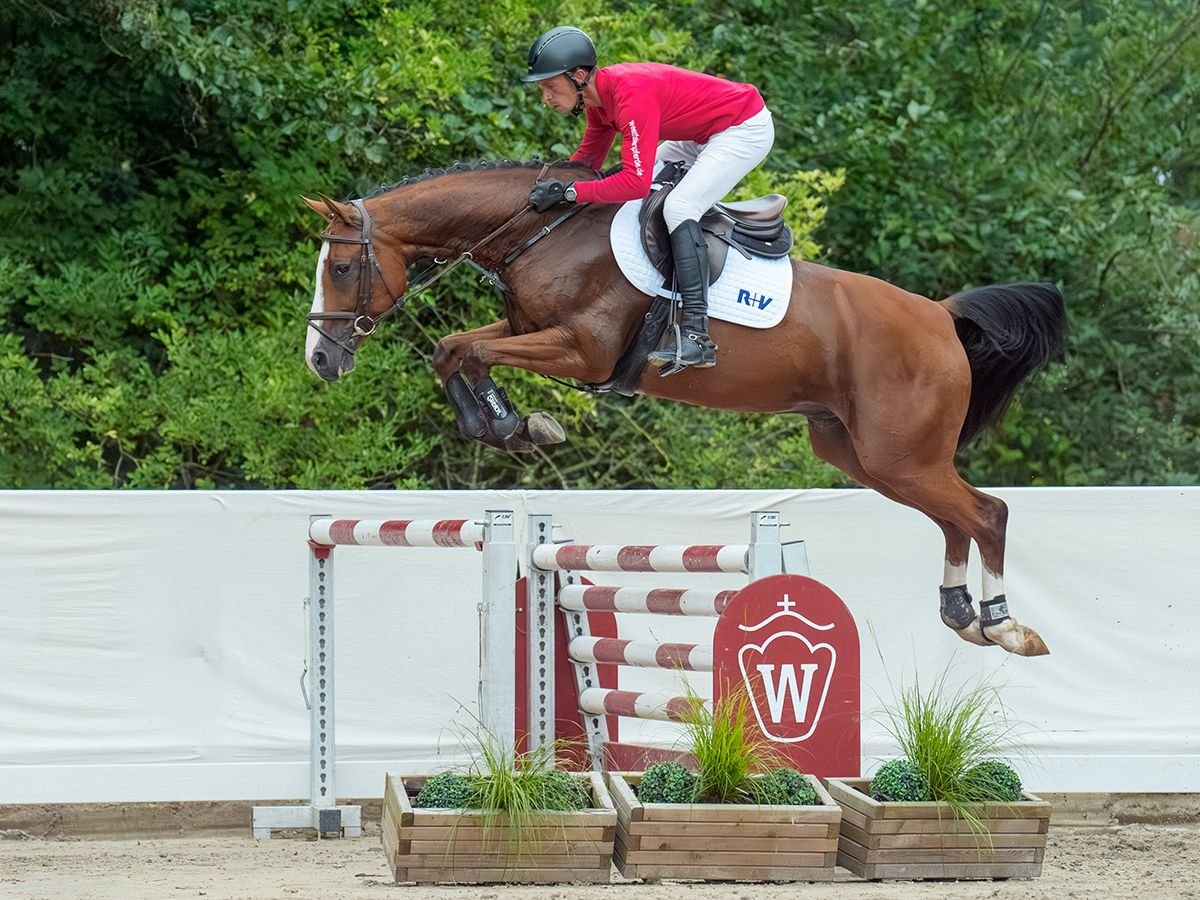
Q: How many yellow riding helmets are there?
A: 0